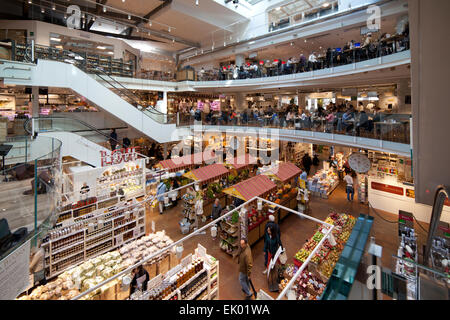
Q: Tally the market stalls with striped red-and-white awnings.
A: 5